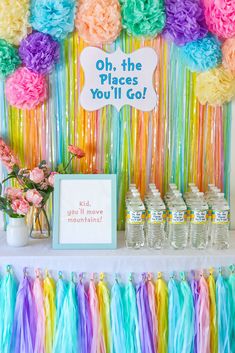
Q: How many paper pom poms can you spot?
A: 12